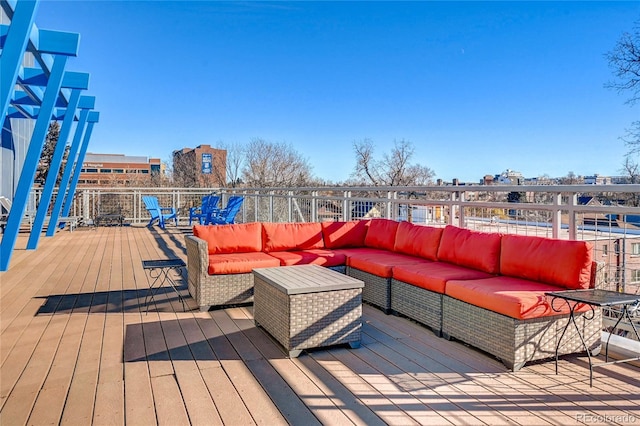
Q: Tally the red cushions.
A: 12